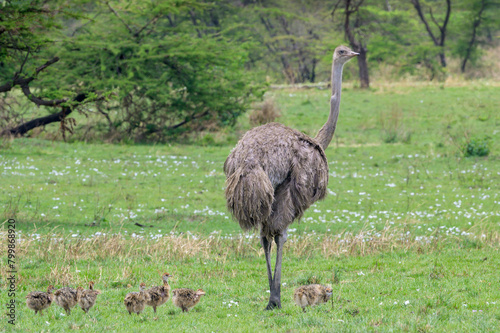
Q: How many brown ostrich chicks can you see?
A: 7